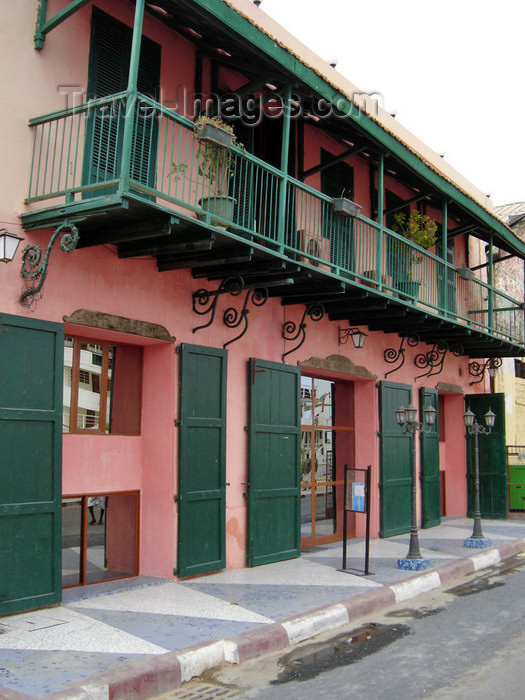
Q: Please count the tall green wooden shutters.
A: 6